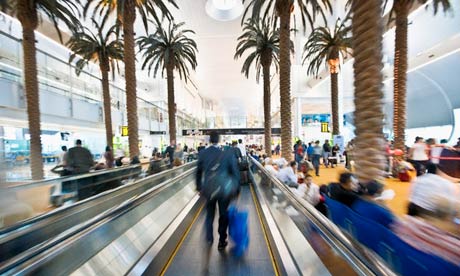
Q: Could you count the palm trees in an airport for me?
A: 9